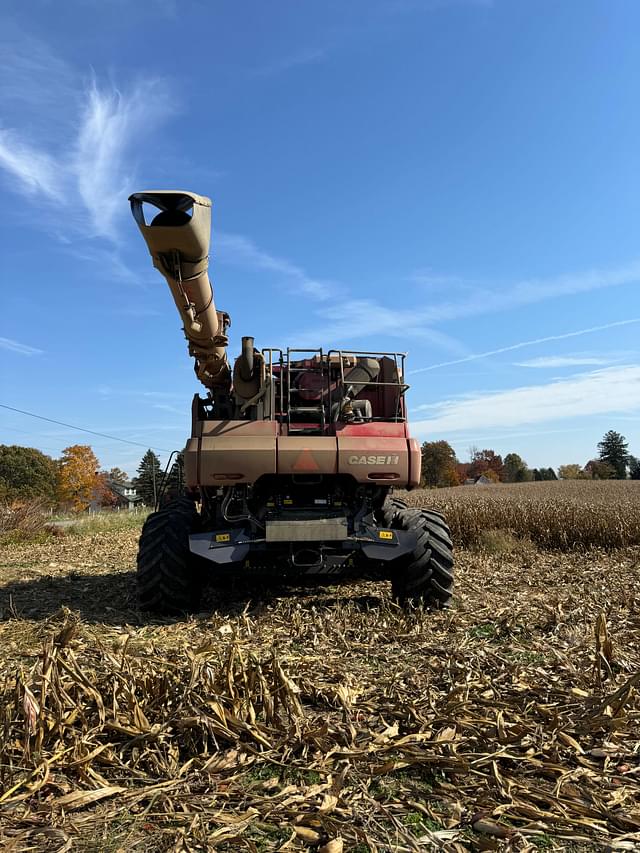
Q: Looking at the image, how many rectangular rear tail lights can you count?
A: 2